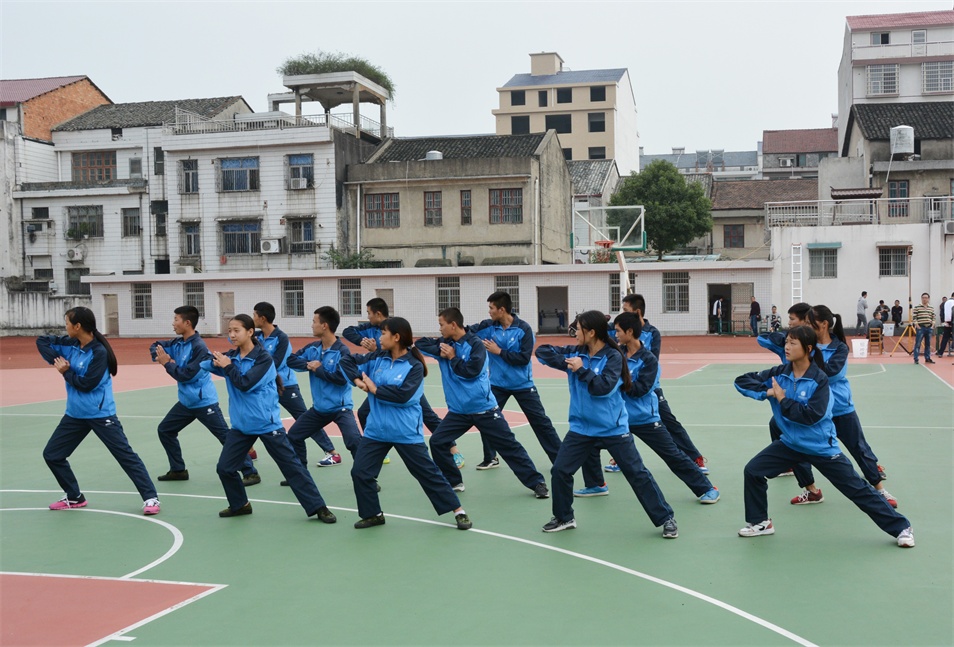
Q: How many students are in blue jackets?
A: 15